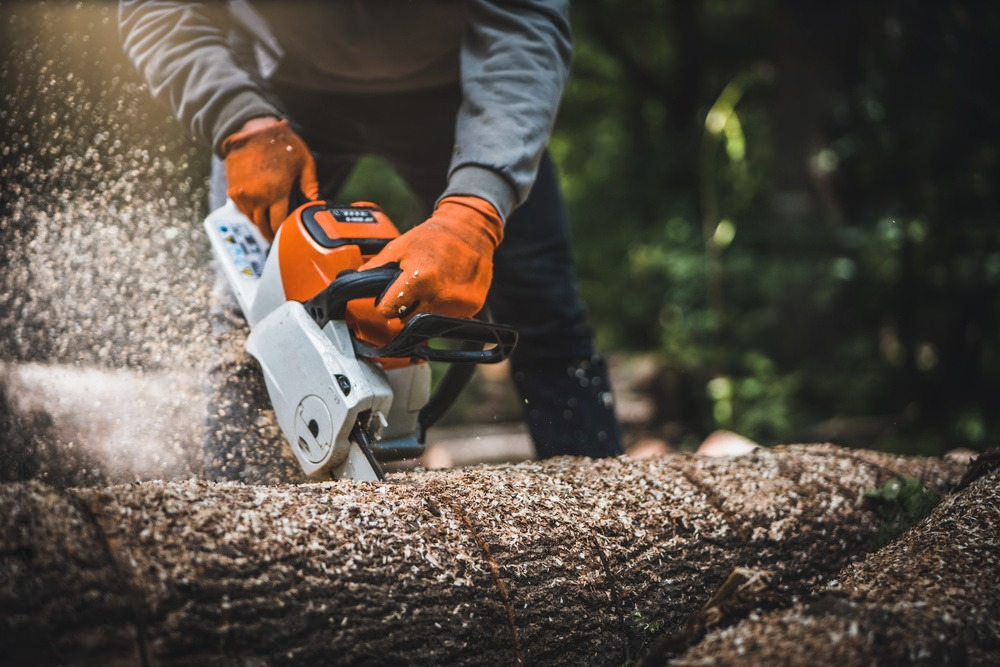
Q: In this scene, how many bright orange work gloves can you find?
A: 2